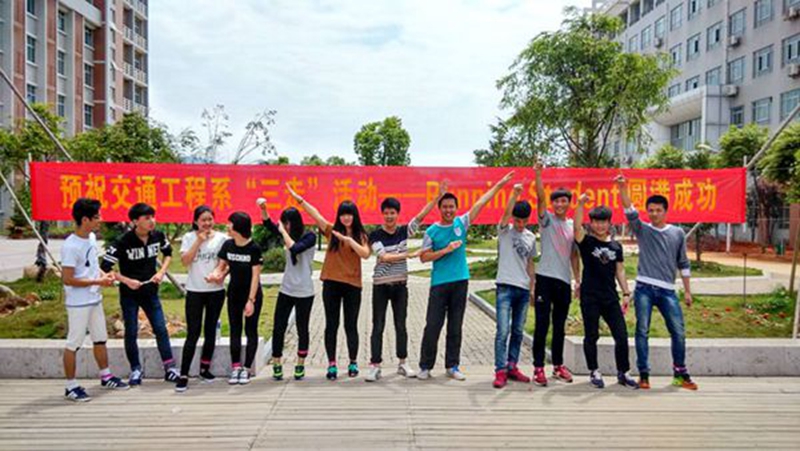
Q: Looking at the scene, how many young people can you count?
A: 12